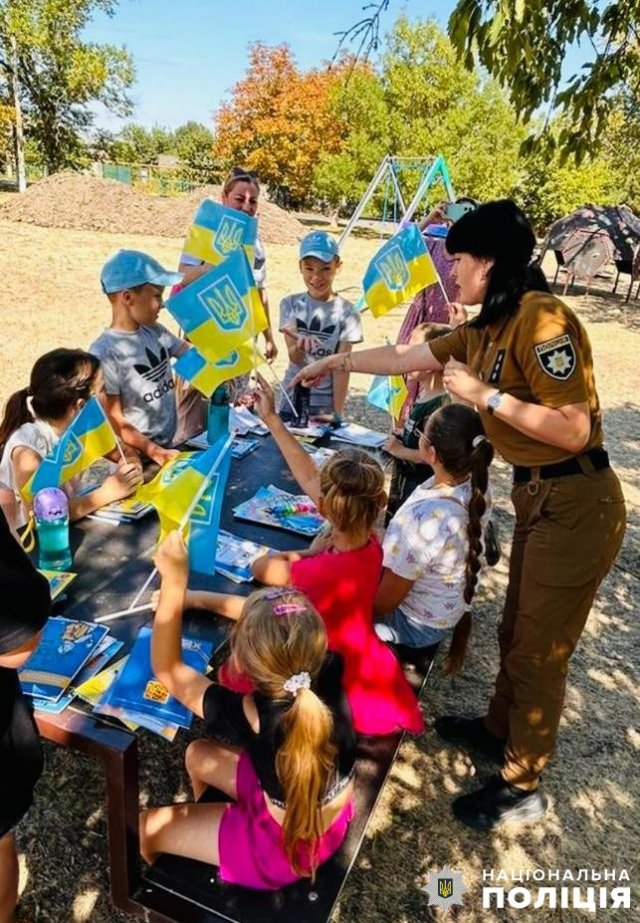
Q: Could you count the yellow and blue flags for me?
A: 8